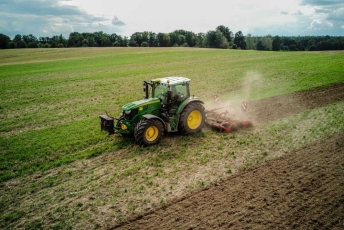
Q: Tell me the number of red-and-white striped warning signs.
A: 2